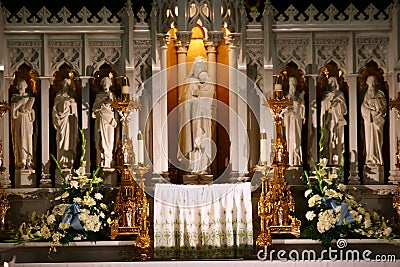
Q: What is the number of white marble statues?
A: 7